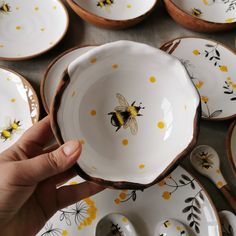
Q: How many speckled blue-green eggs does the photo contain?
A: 0